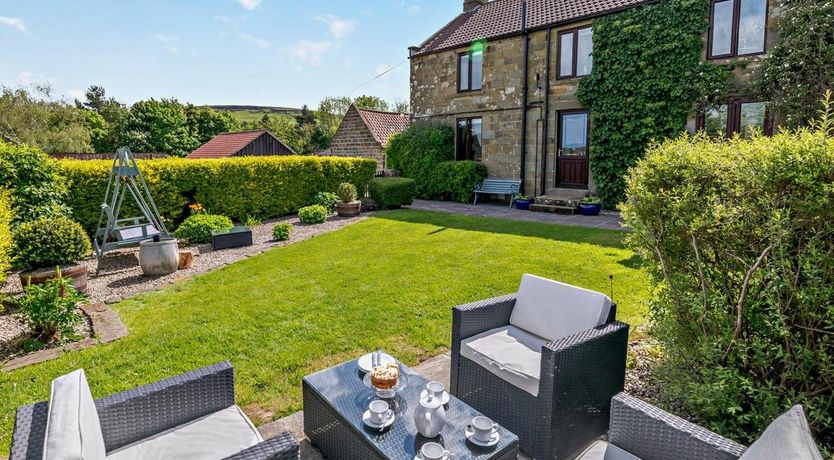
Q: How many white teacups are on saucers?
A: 4